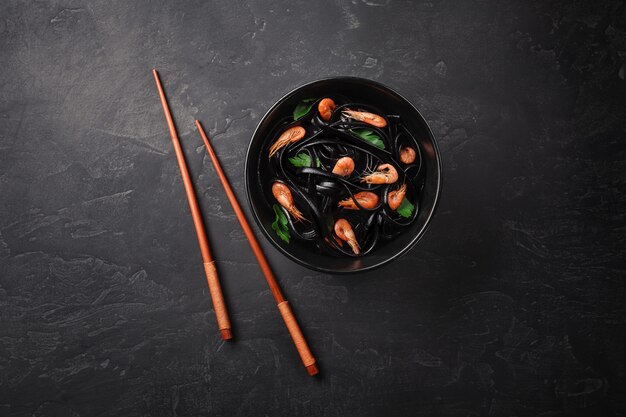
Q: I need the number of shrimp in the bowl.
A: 10